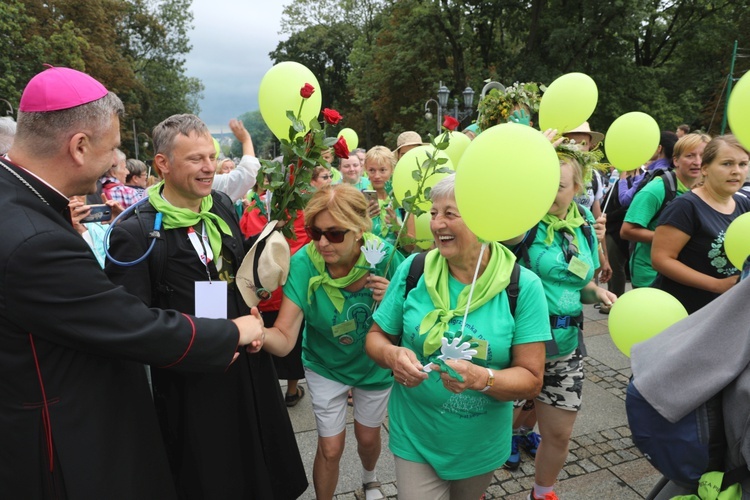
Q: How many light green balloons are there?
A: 12